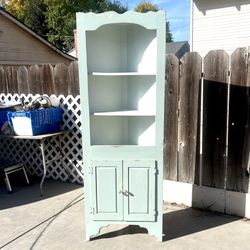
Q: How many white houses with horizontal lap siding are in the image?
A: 1